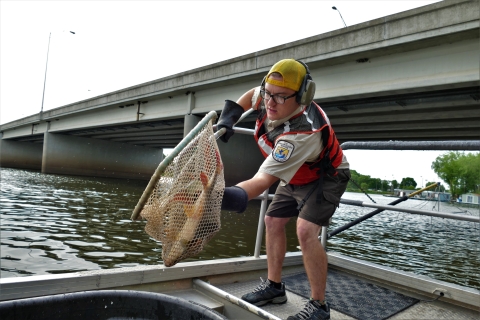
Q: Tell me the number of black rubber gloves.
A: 2